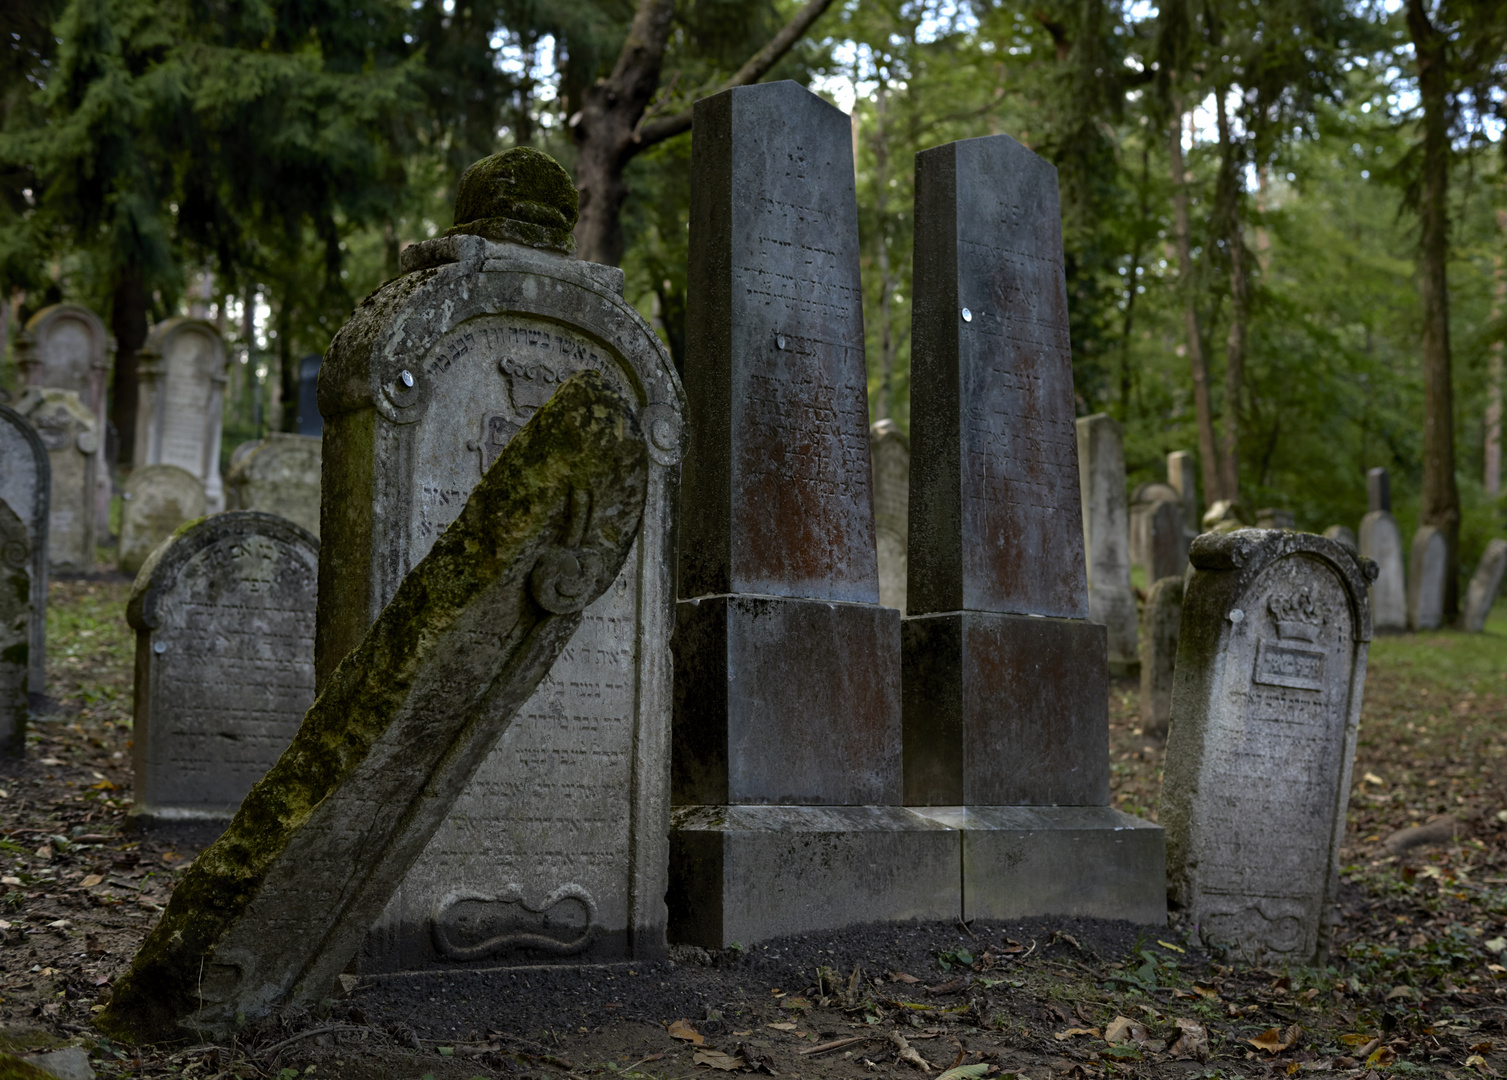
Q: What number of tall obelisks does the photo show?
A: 2